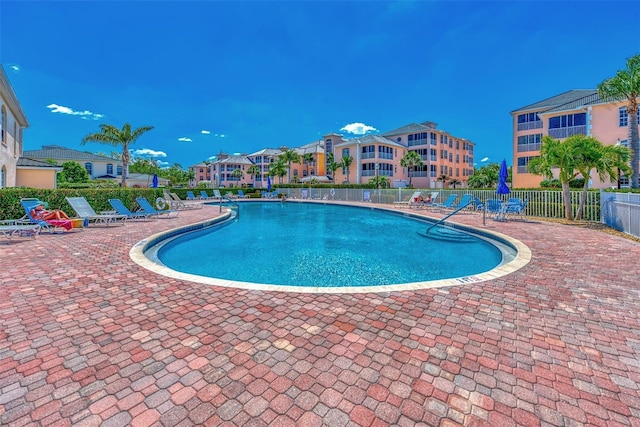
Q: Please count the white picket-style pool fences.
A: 1